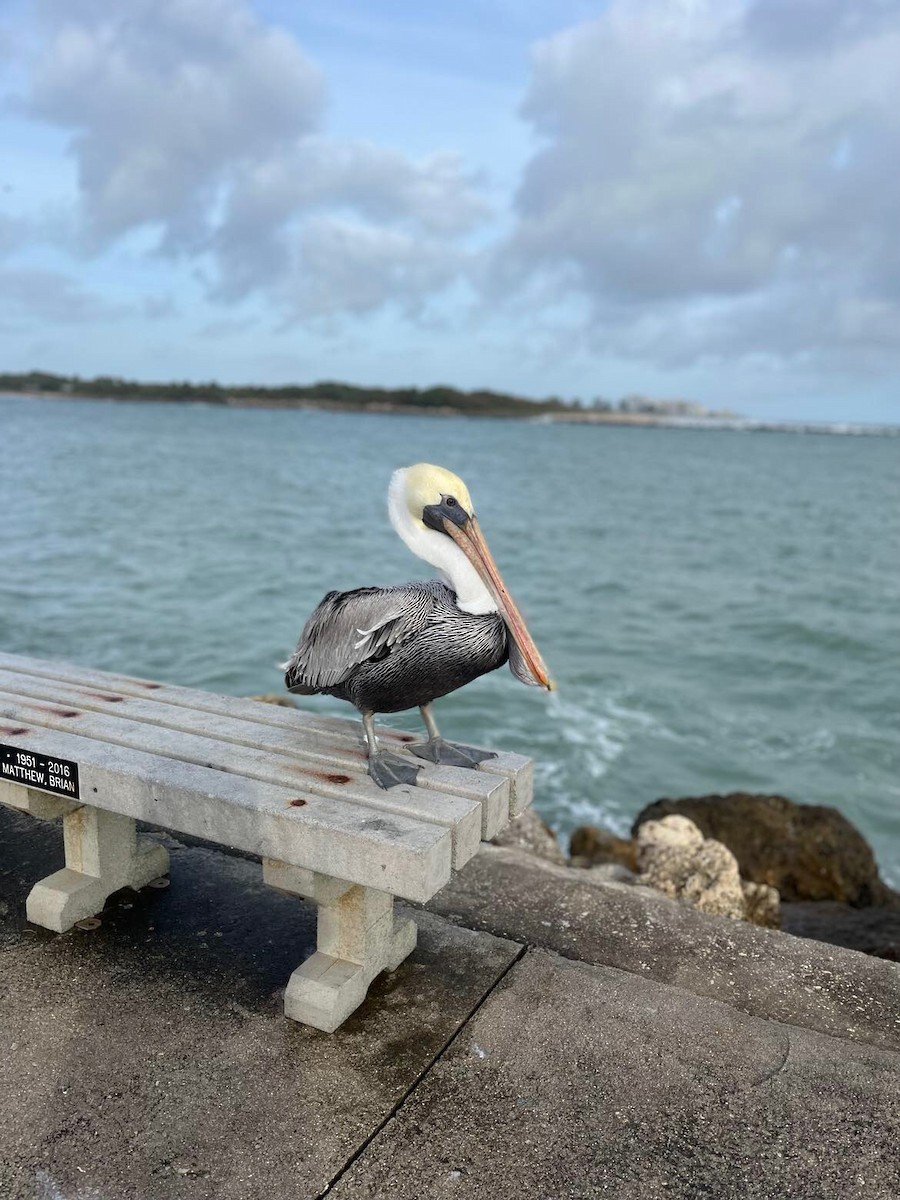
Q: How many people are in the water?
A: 0